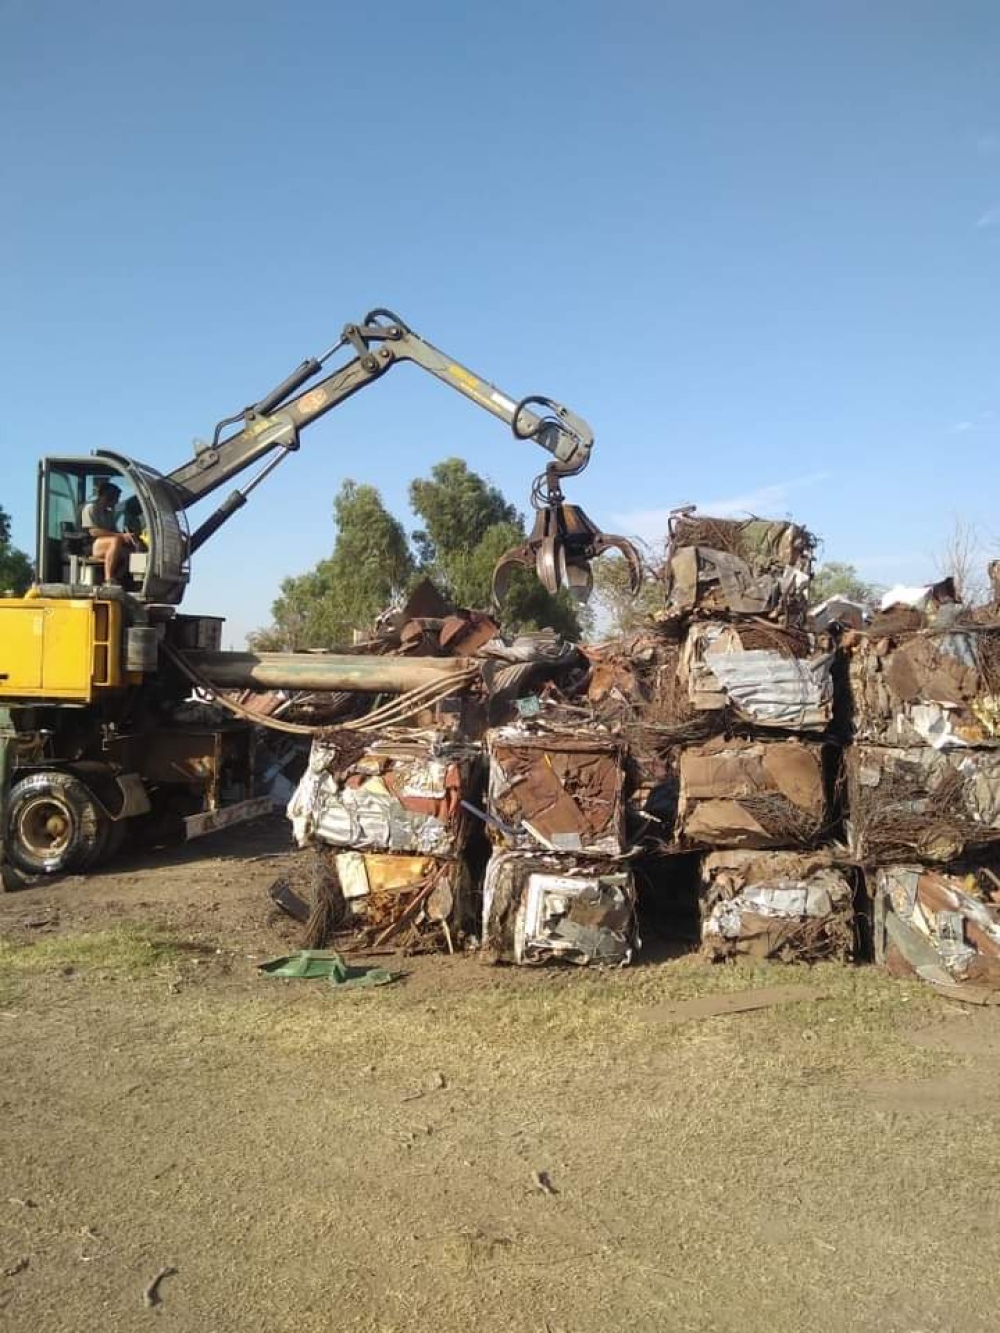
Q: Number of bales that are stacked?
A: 11